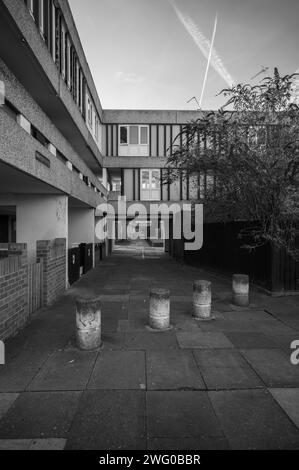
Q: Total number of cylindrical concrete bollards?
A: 4